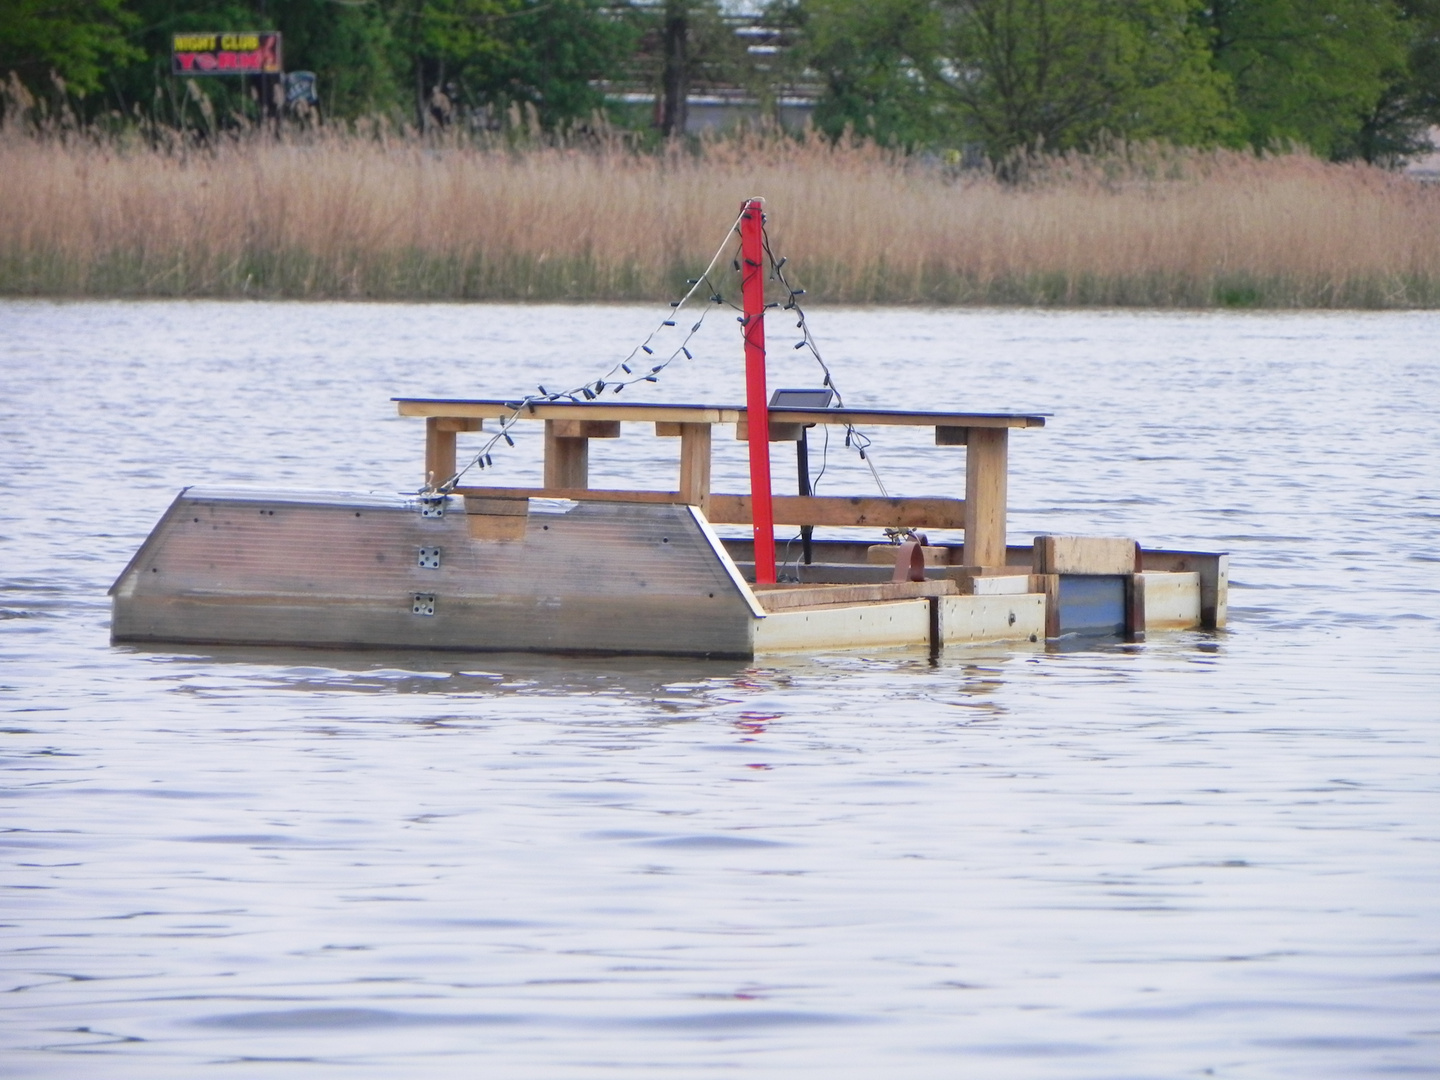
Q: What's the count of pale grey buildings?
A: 1